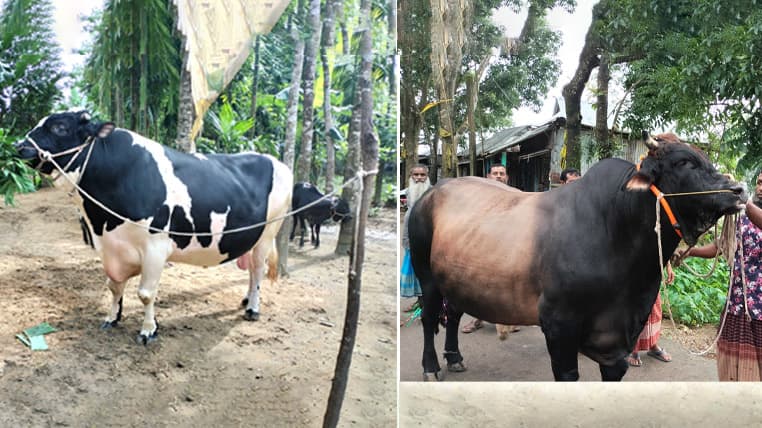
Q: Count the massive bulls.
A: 2